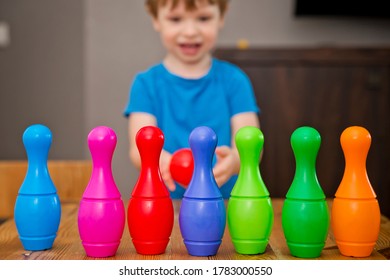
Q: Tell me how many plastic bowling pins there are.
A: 7